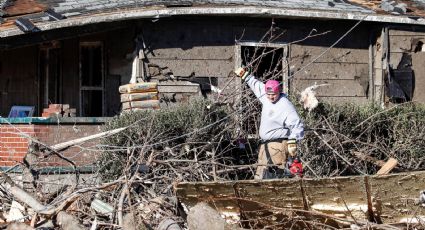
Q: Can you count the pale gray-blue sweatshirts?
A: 1